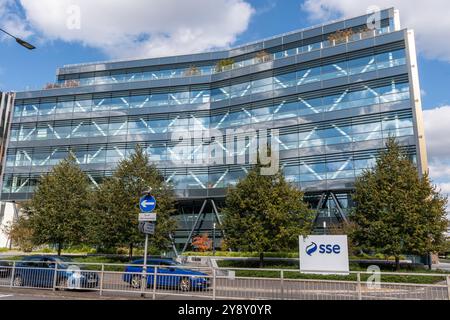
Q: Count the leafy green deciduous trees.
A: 4